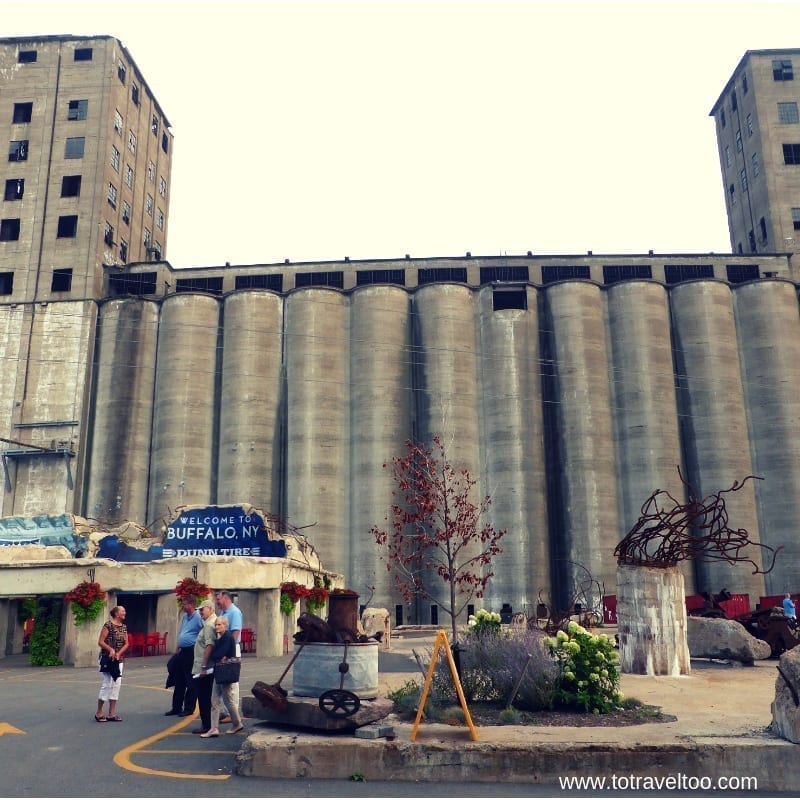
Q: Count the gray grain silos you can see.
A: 11